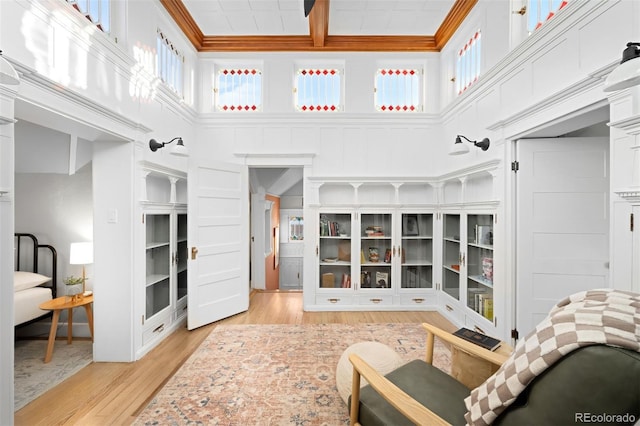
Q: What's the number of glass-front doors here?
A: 7